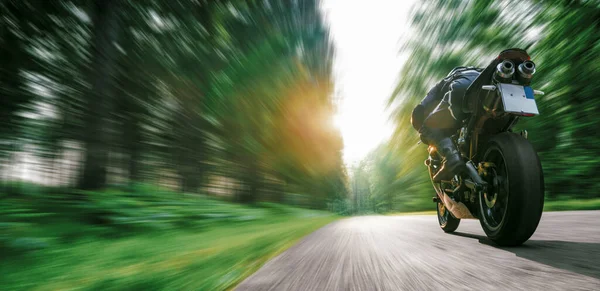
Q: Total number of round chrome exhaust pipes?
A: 2